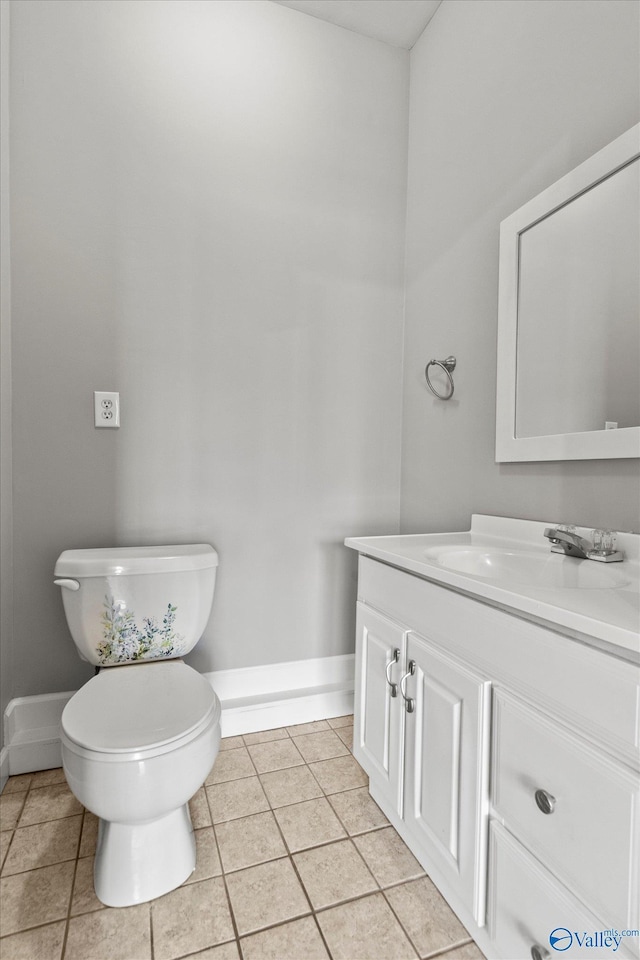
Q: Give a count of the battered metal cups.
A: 0